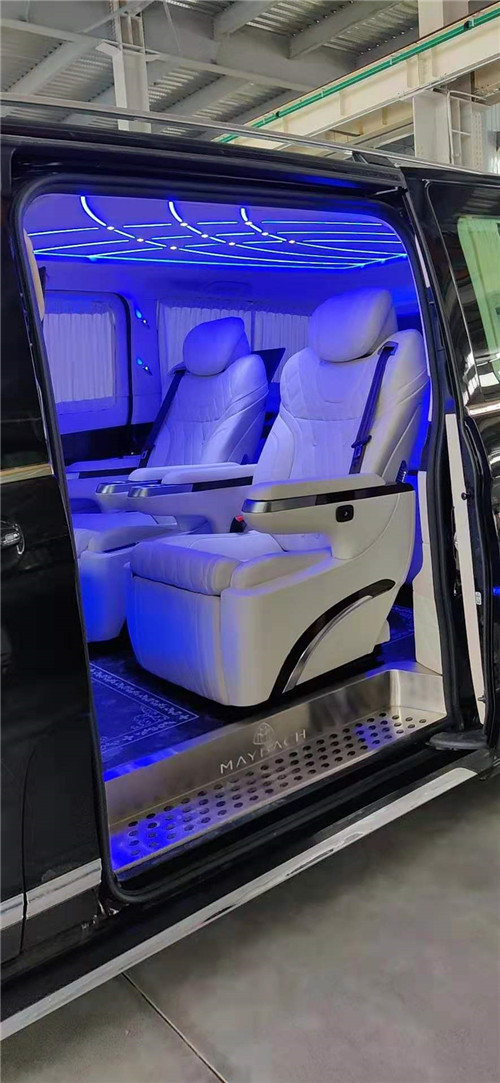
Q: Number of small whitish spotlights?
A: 9